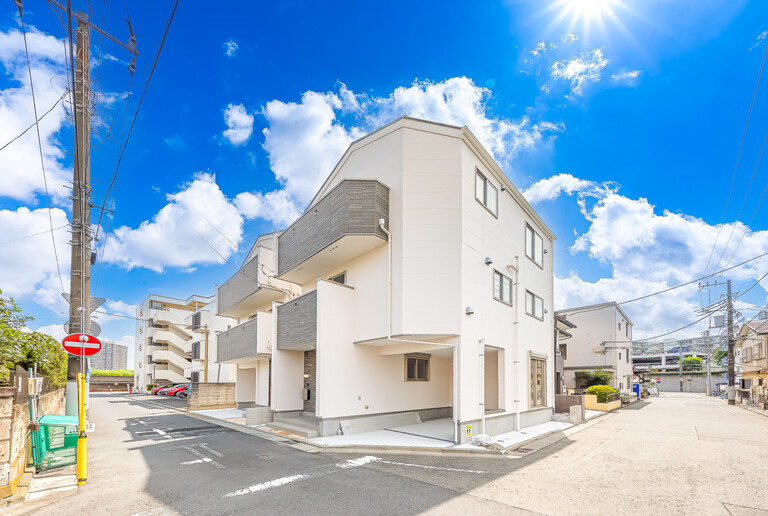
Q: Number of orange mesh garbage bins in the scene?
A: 0